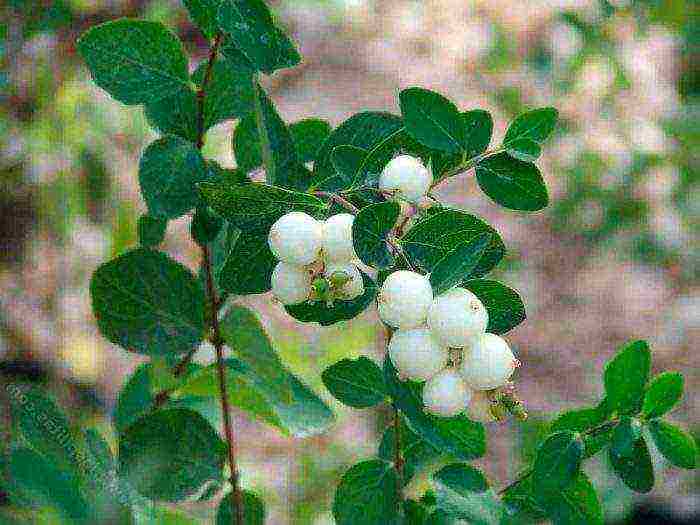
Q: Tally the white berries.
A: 10